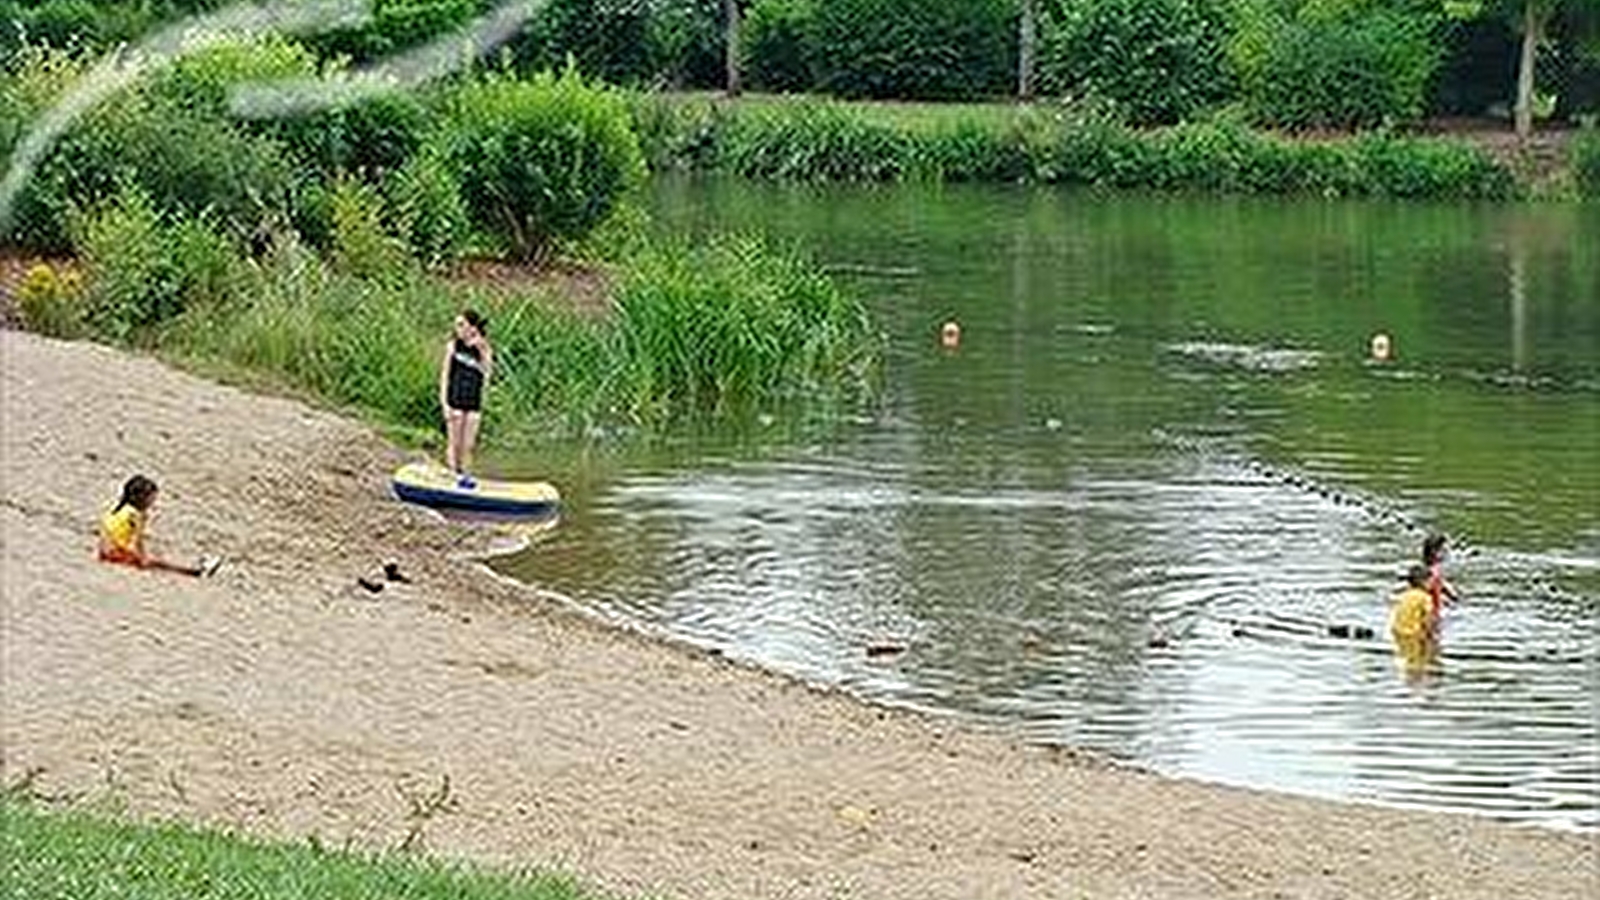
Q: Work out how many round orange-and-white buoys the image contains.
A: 2